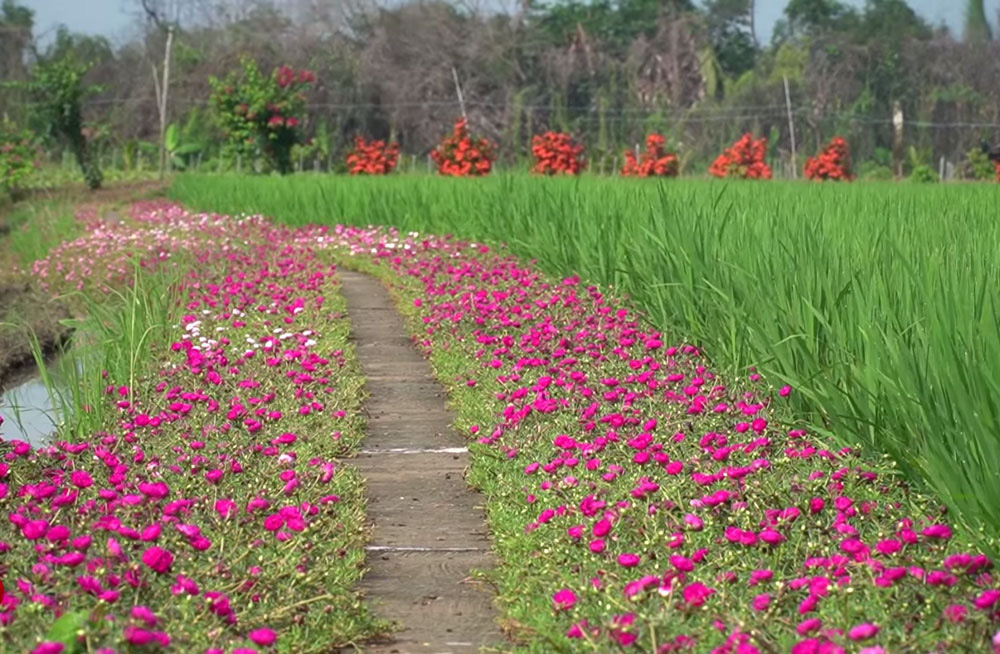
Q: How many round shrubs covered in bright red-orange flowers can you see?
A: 6